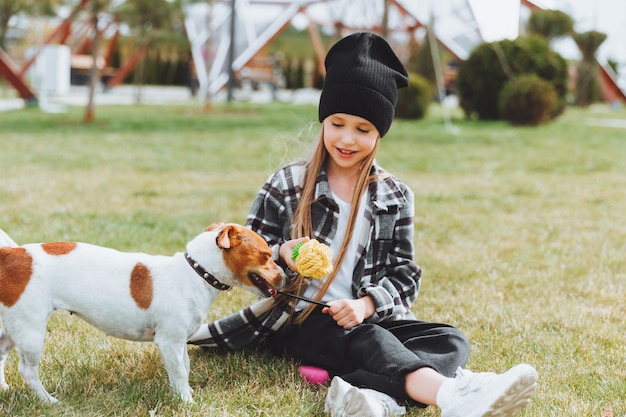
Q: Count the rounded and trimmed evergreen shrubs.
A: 3